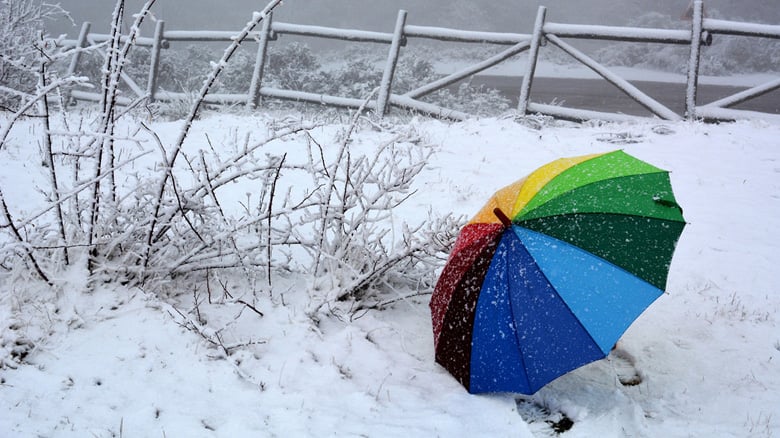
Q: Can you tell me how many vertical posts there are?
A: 6